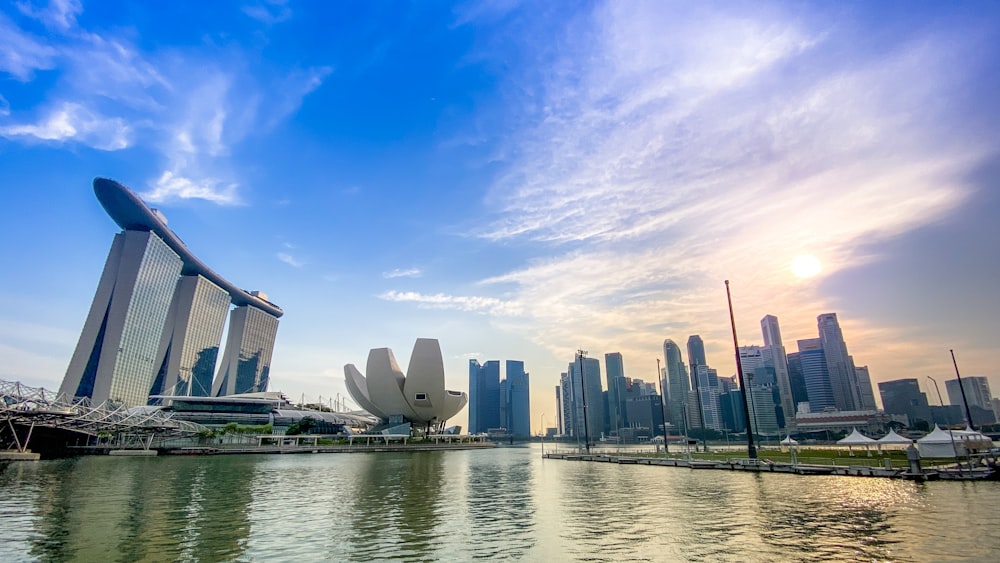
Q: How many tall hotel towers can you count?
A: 3